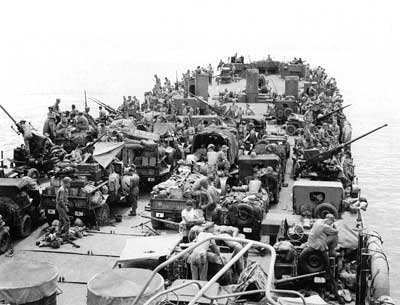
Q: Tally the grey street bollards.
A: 0